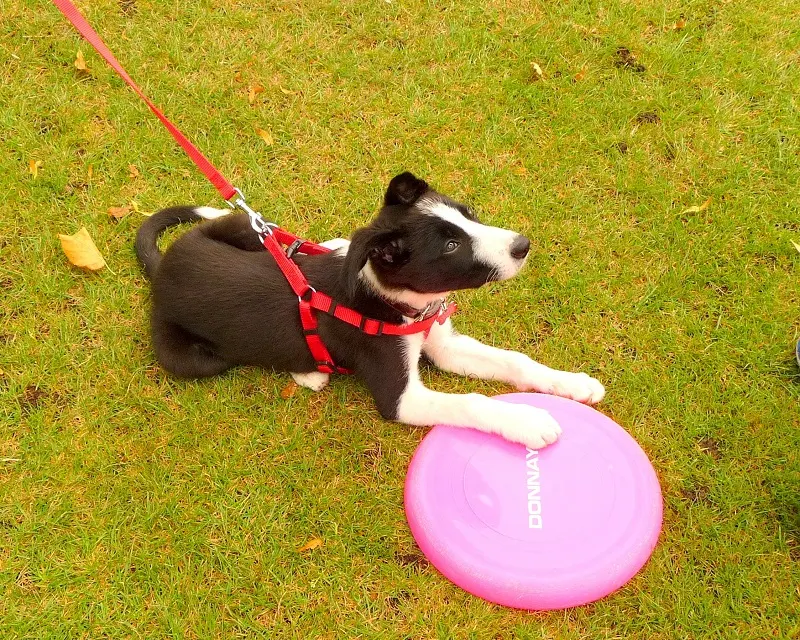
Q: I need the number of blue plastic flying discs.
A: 0